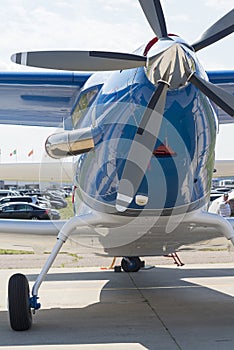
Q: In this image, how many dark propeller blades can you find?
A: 5